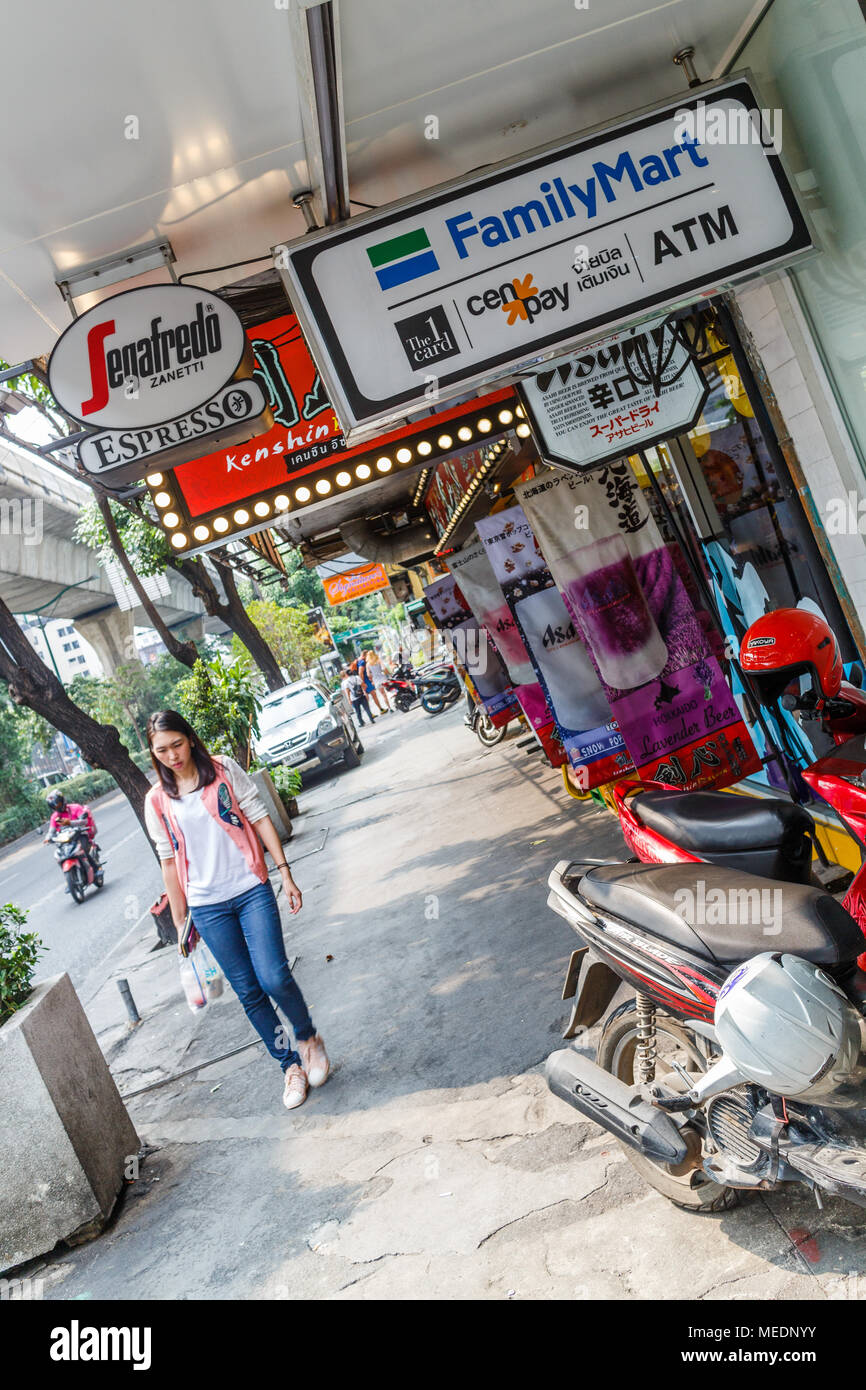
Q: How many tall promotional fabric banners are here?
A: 4